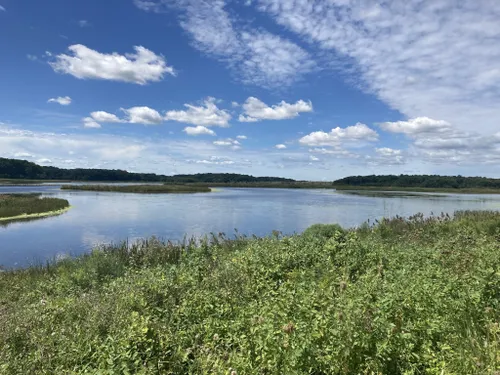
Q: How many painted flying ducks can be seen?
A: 0